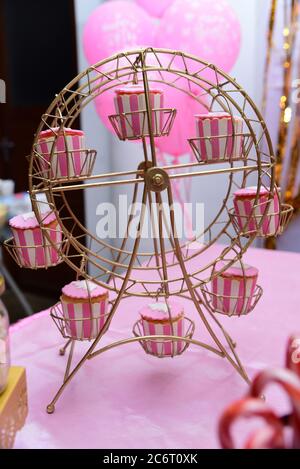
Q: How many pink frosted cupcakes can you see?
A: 8